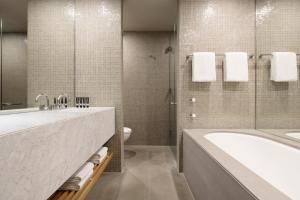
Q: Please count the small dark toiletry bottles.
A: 4